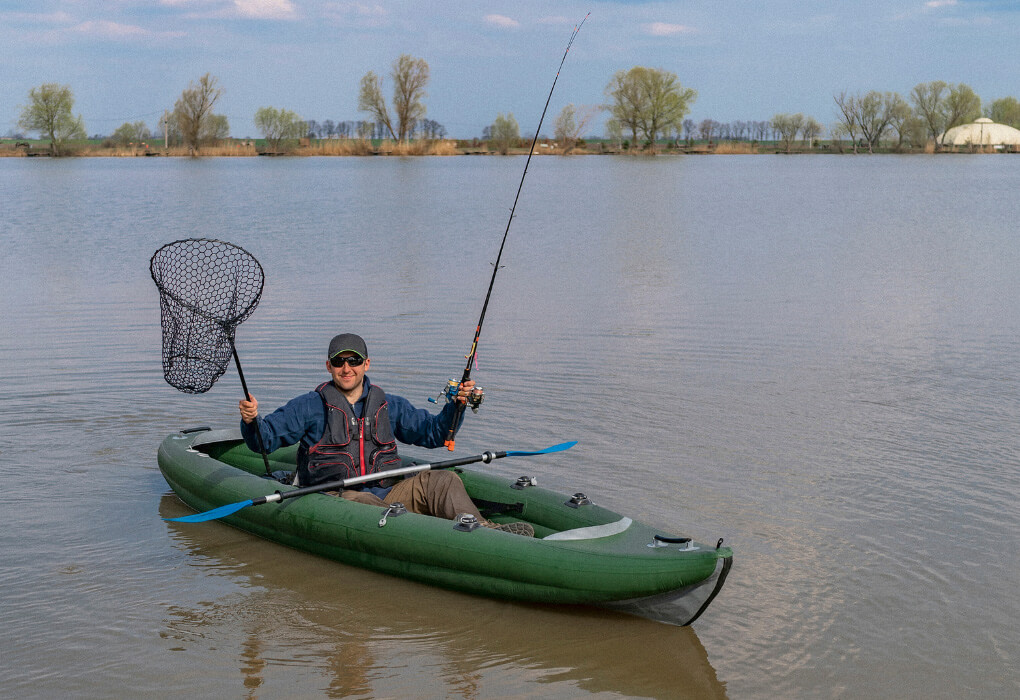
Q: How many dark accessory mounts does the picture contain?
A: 4